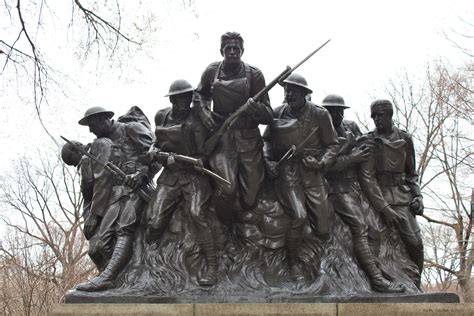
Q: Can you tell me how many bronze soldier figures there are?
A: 7